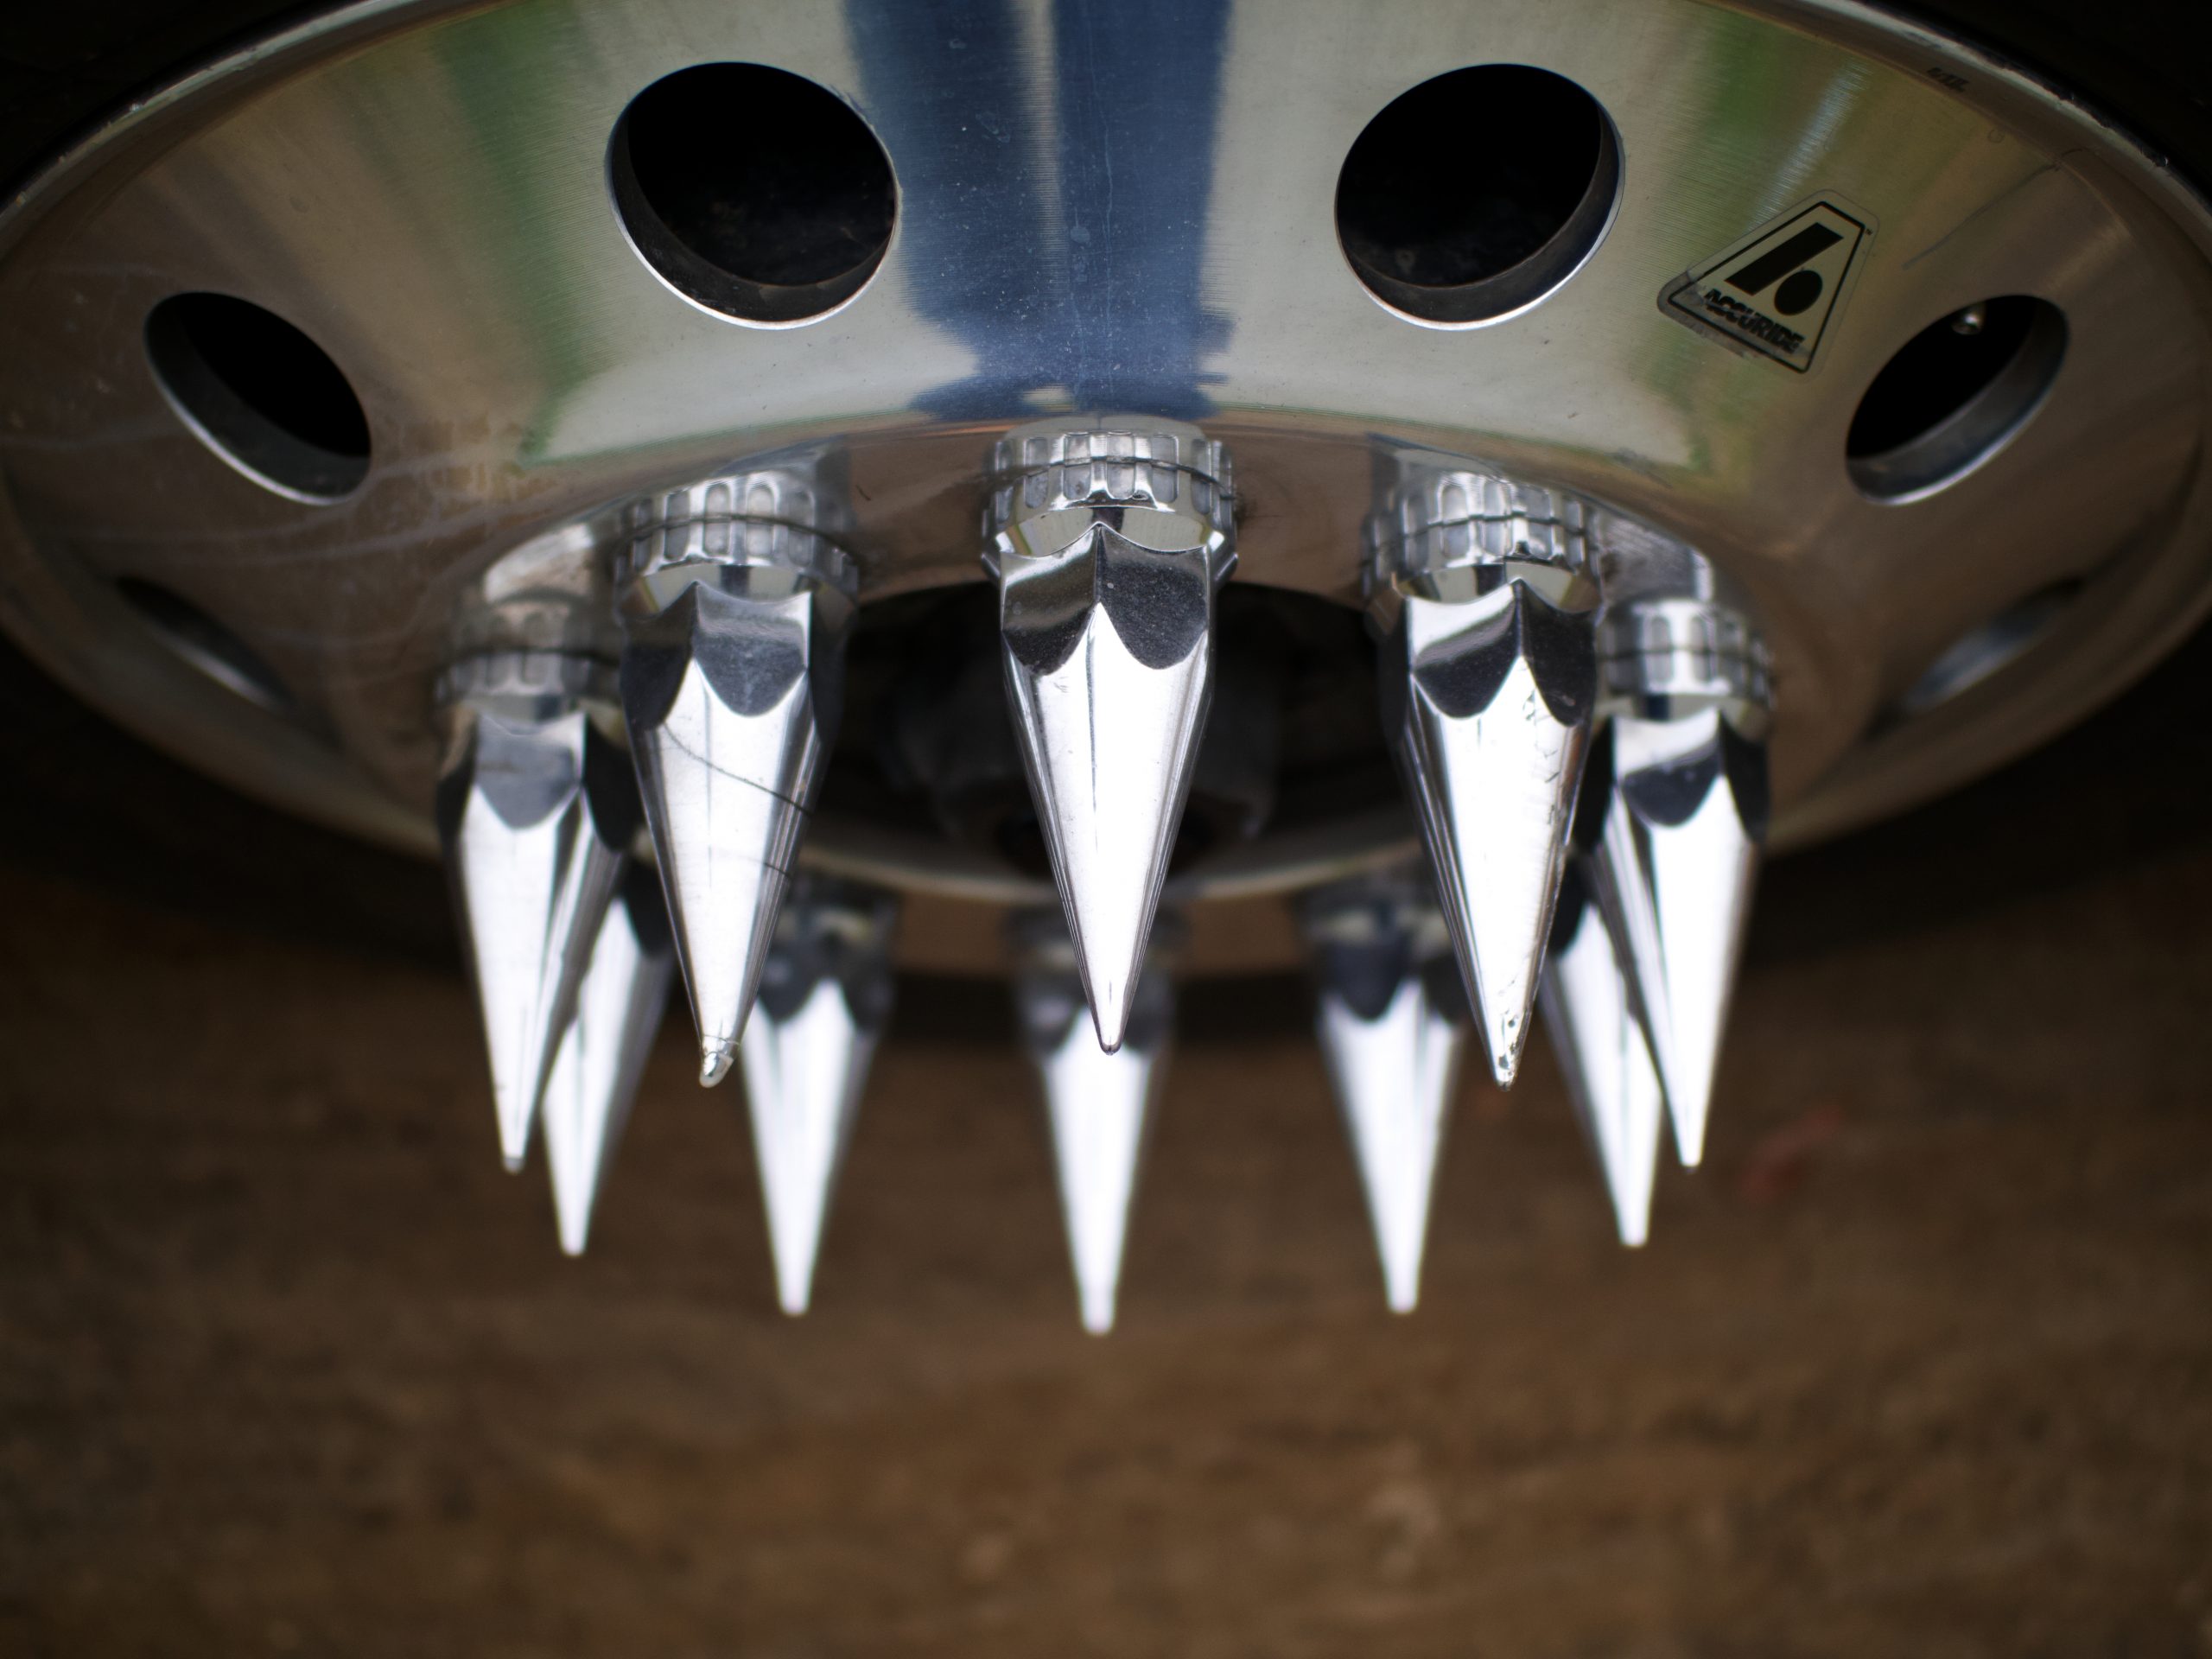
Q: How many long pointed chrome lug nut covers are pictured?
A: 10